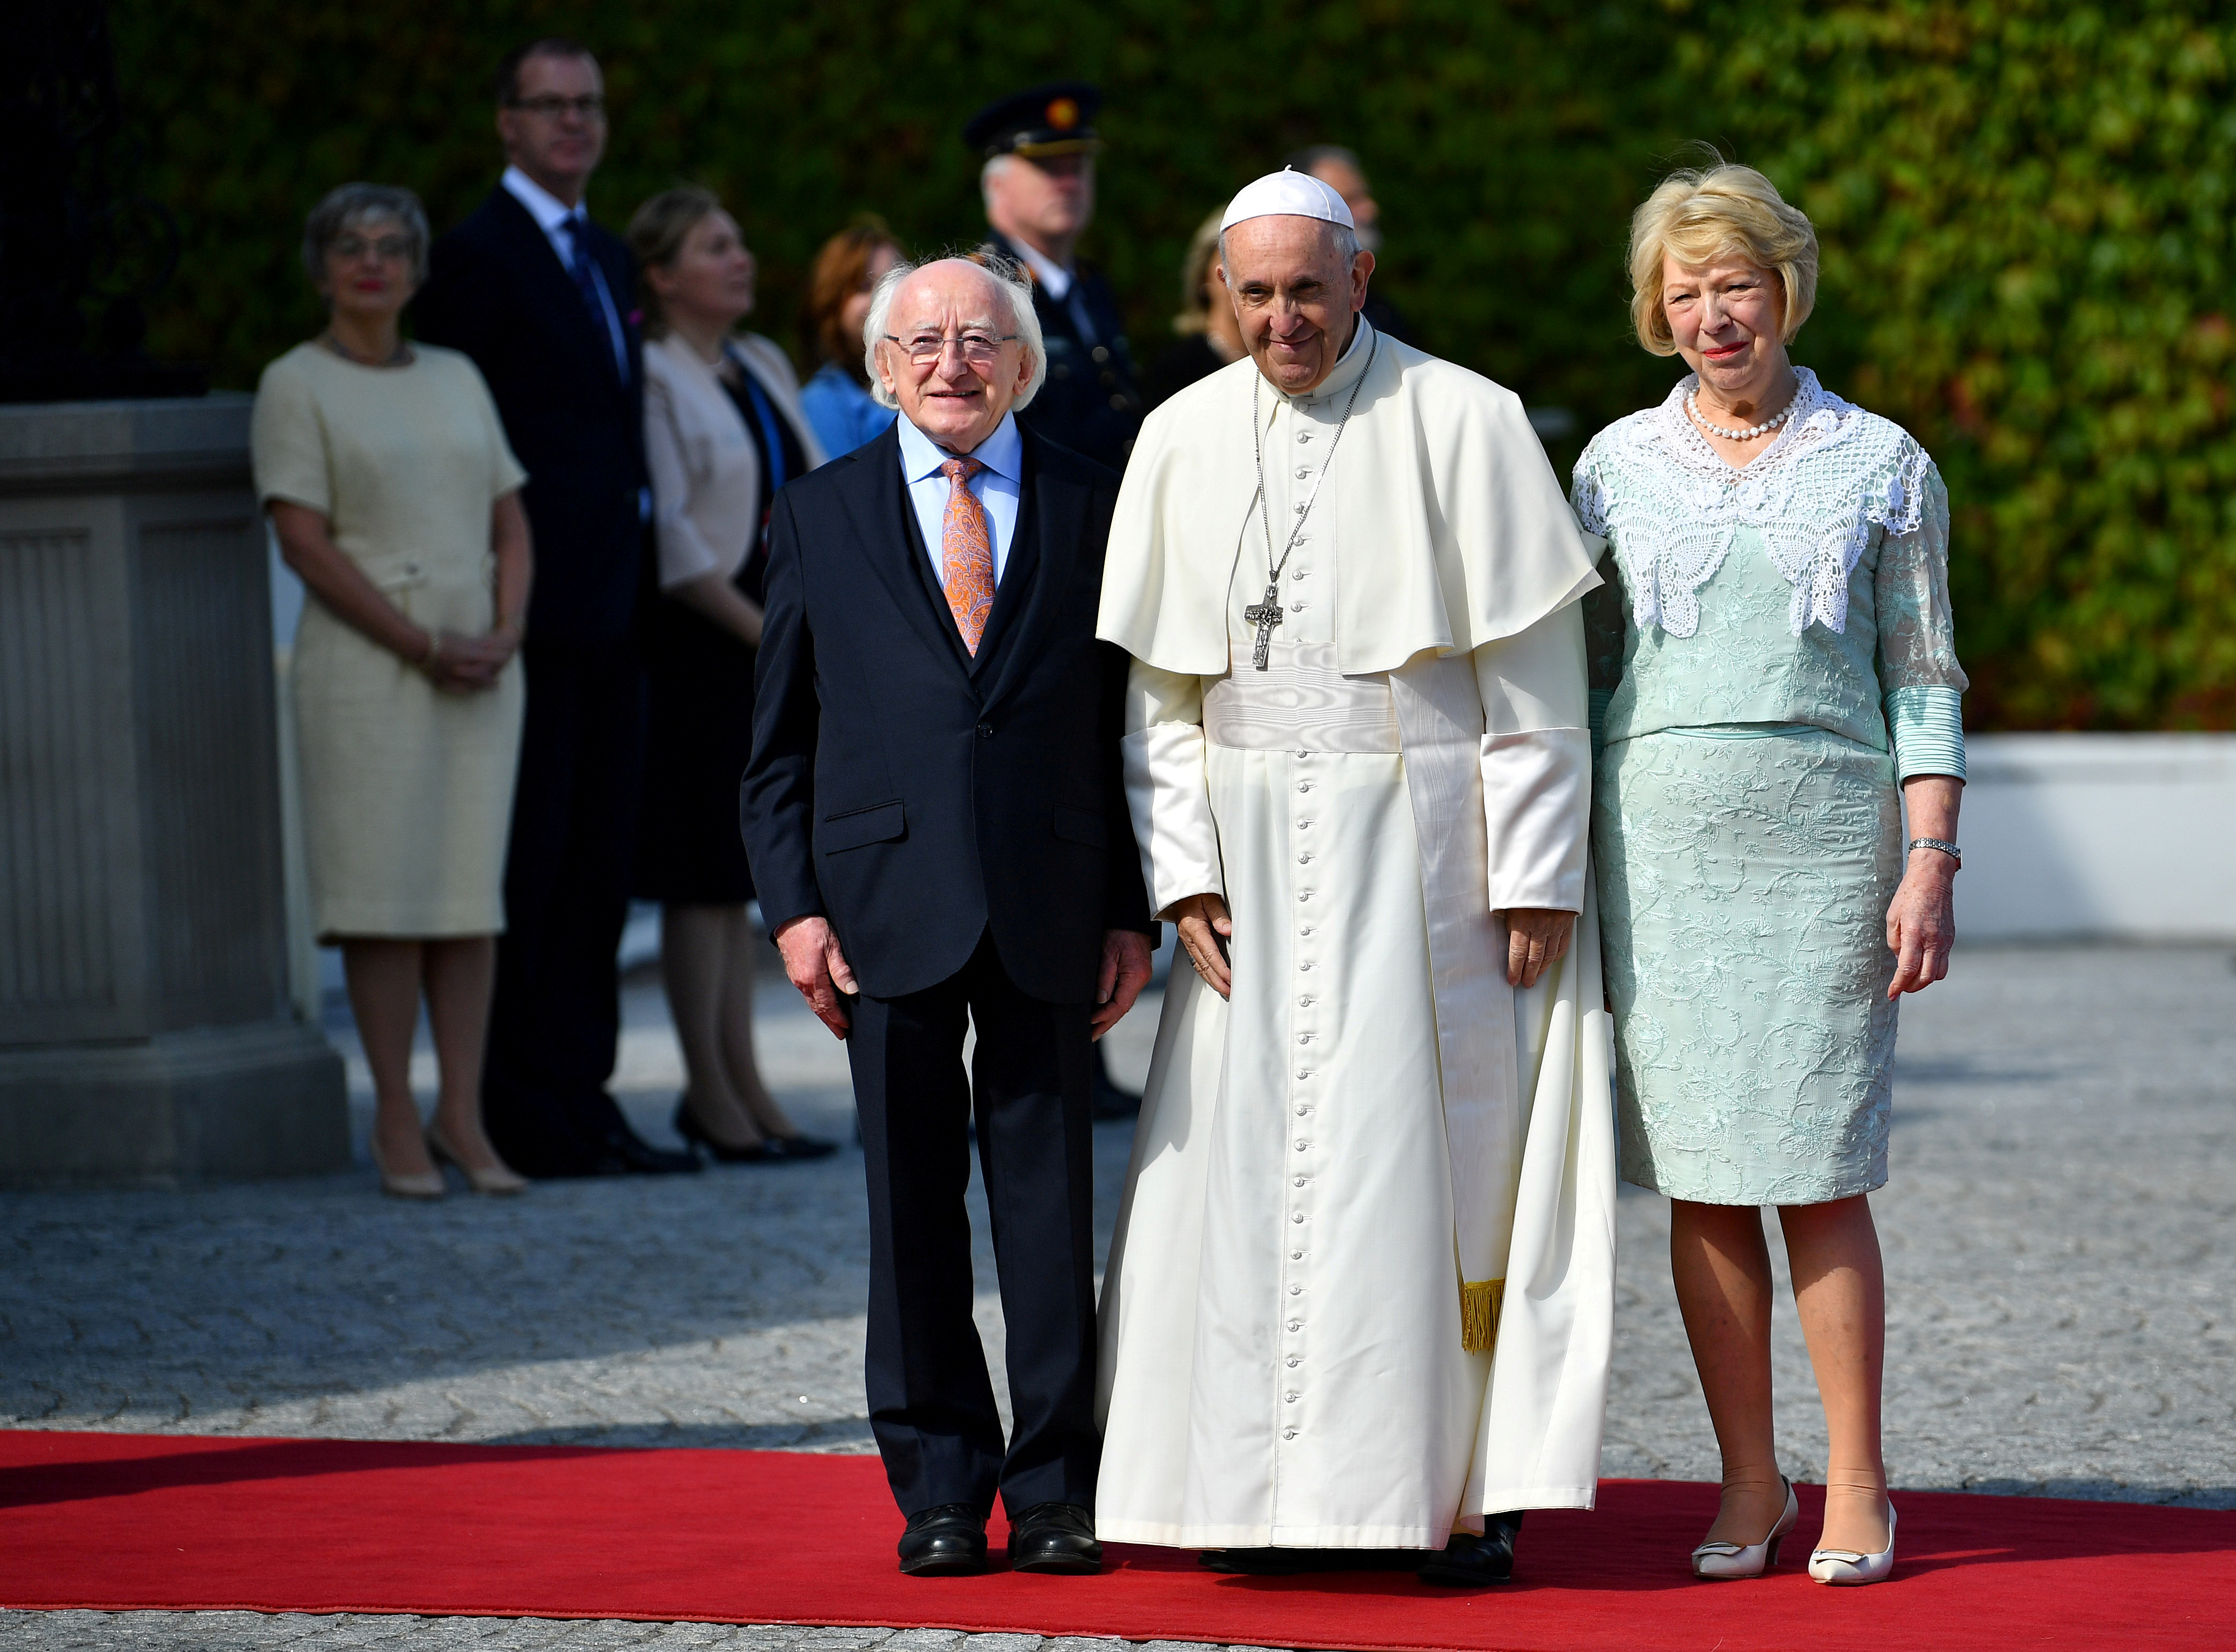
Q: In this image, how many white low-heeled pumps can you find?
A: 2